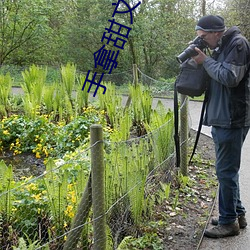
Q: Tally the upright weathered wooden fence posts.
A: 3